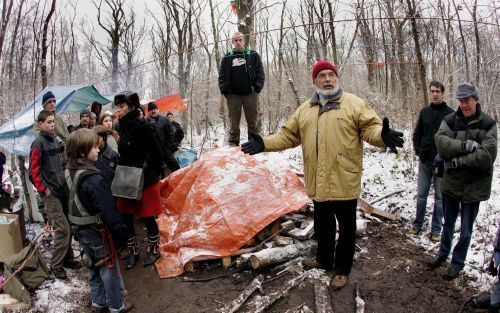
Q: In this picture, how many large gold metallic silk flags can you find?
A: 0